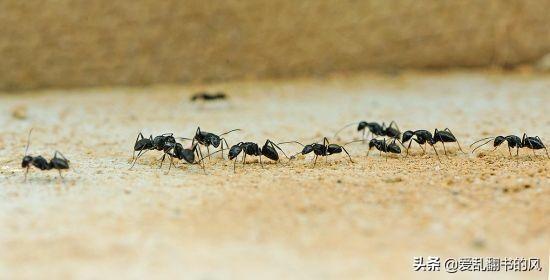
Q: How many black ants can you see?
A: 11